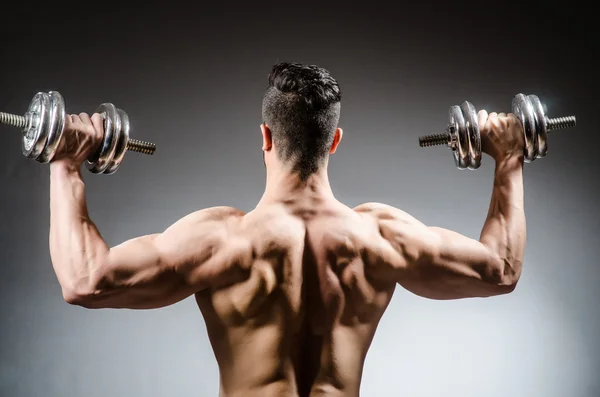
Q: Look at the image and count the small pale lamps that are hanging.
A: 0